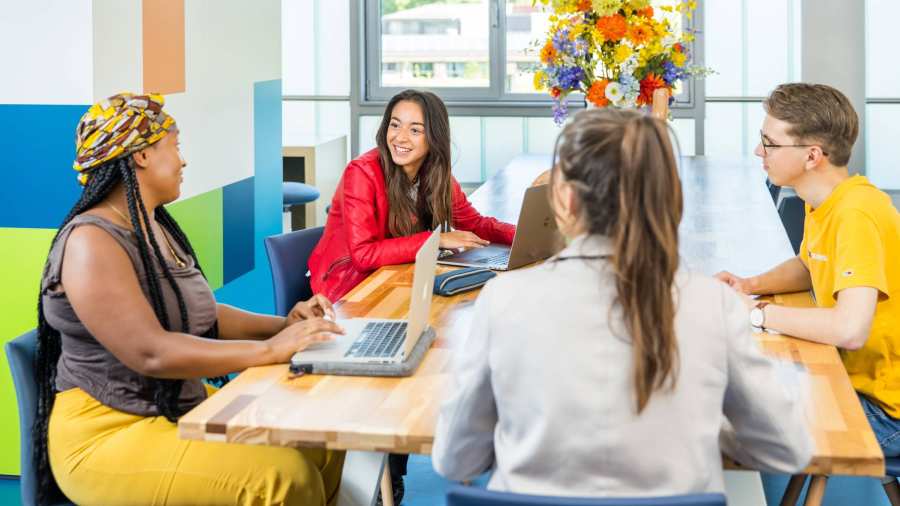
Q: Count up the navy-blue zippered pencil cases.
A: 1